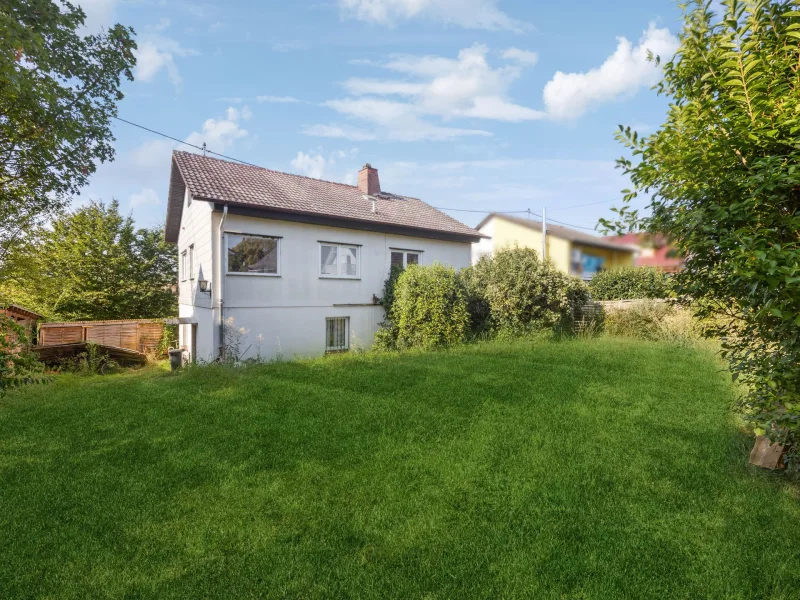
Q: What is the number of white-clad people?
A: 0